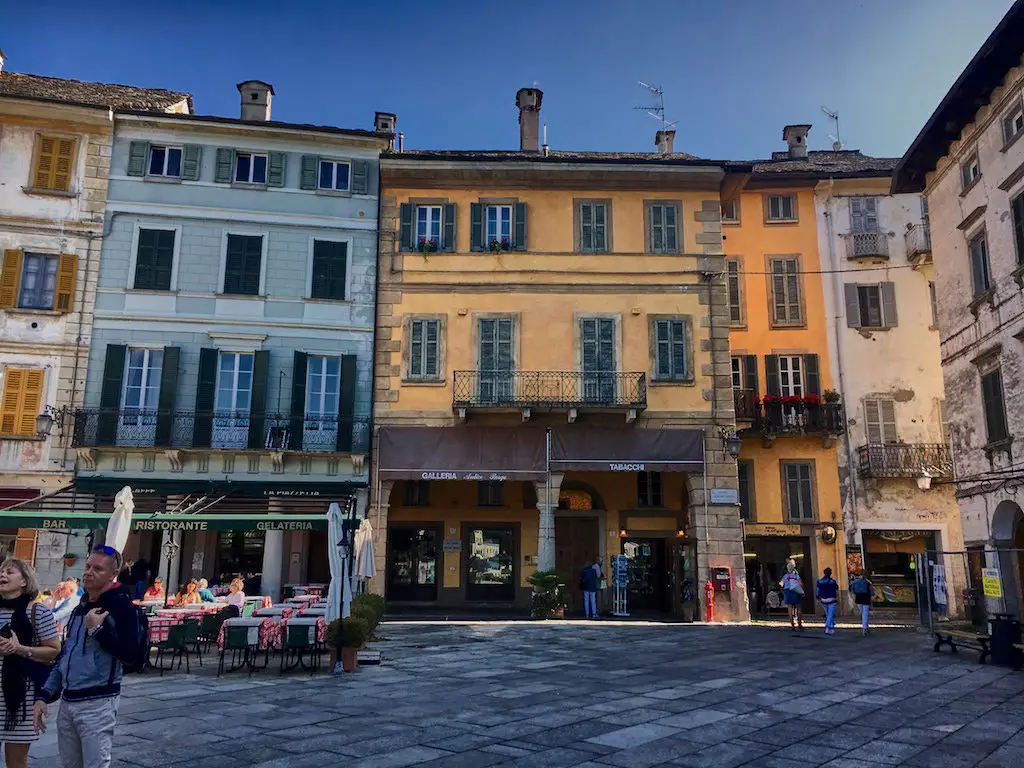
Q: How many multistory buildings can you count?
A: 6